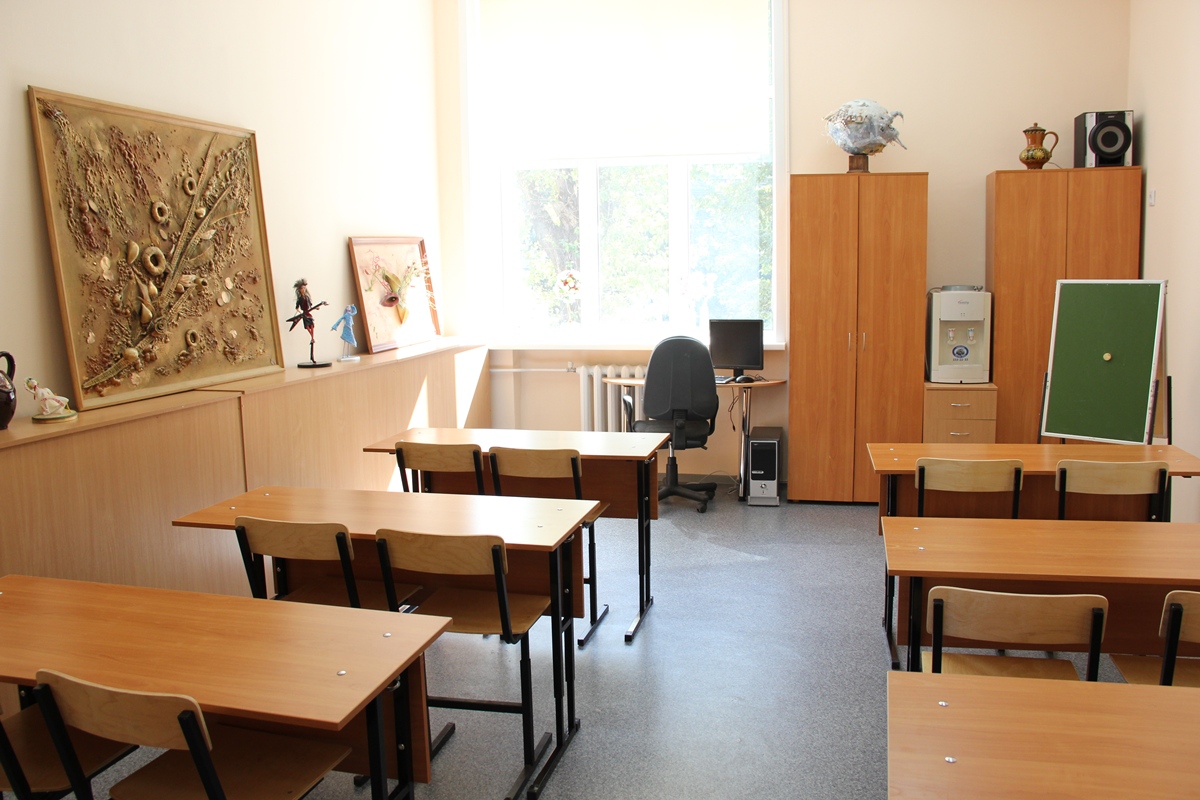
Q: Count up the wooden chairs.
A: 10